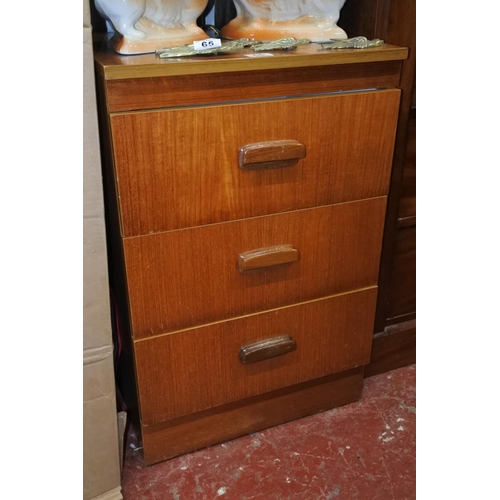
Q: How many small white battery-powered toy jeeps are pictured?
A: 0